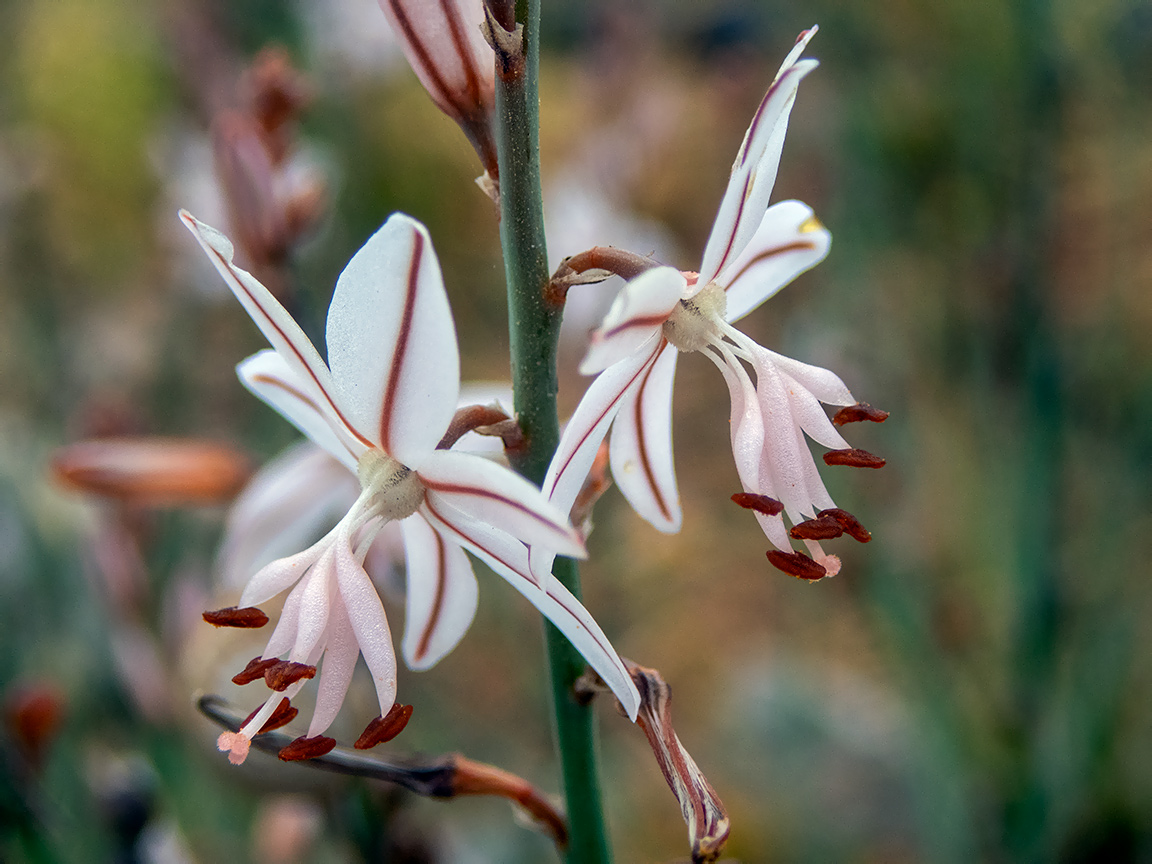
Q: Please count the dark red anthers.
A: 12